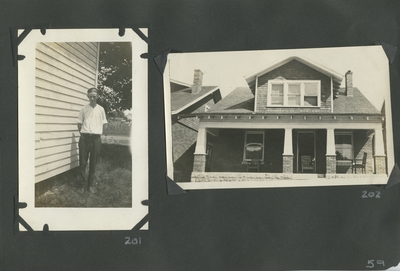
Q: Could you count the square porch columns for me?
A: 4